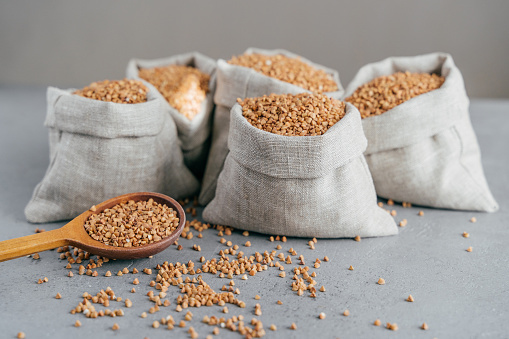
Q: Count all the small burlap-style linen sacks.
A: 5